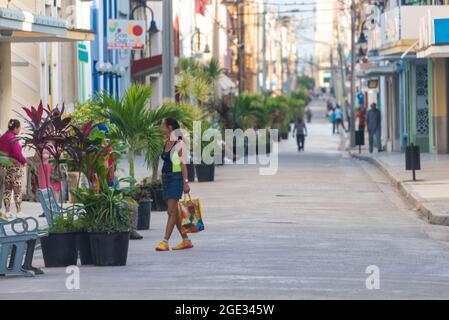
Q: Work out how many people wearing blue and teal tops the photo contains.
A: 2